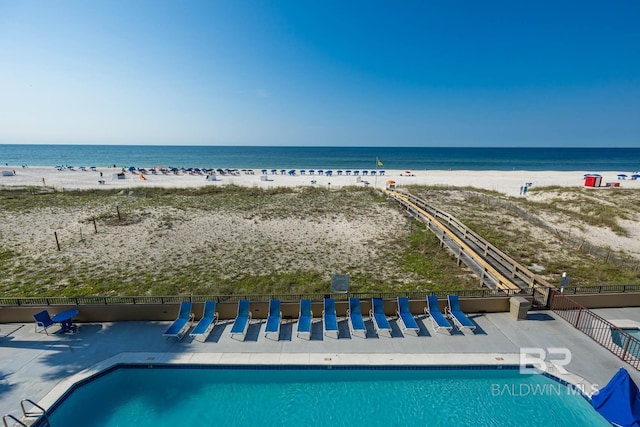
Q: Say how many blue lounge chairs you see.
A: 11